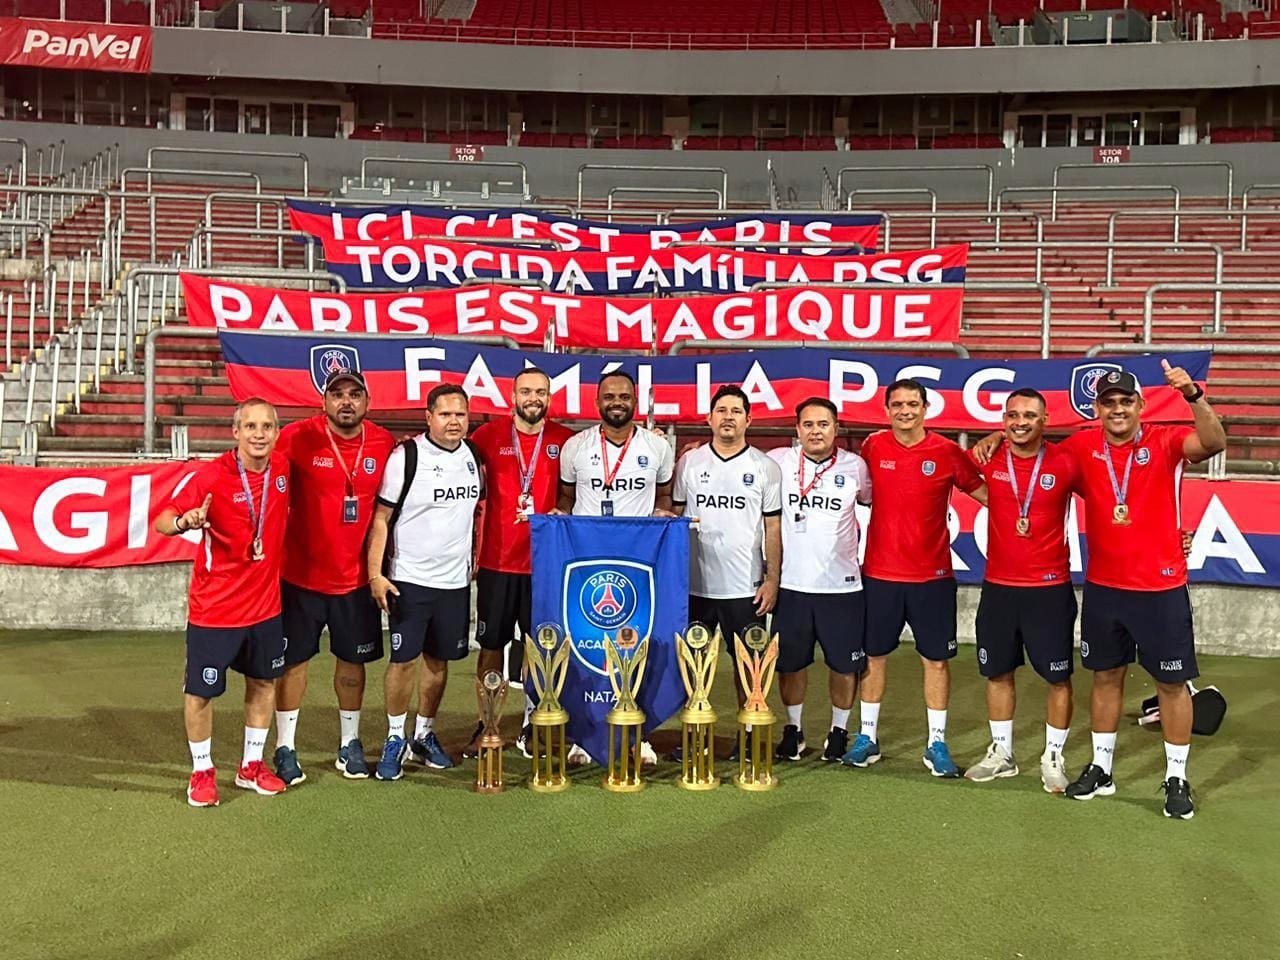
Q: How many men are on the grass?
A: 10